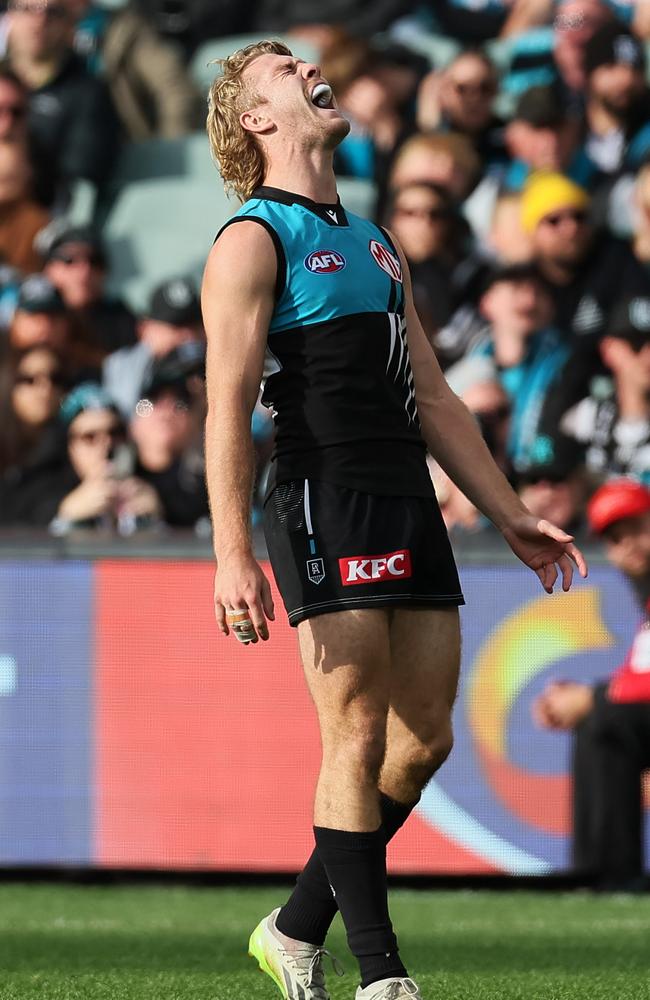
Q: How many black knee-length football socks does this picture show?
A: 2